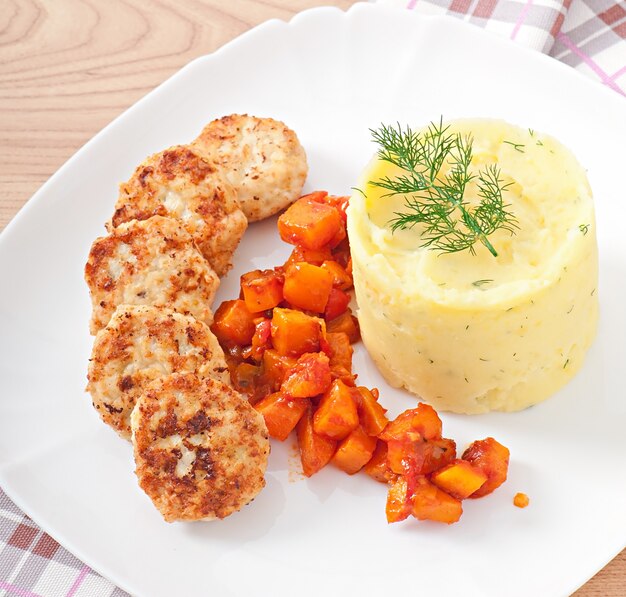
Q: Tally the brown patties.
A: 5